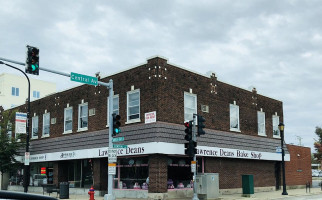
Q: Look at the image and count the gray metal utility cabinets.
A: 1